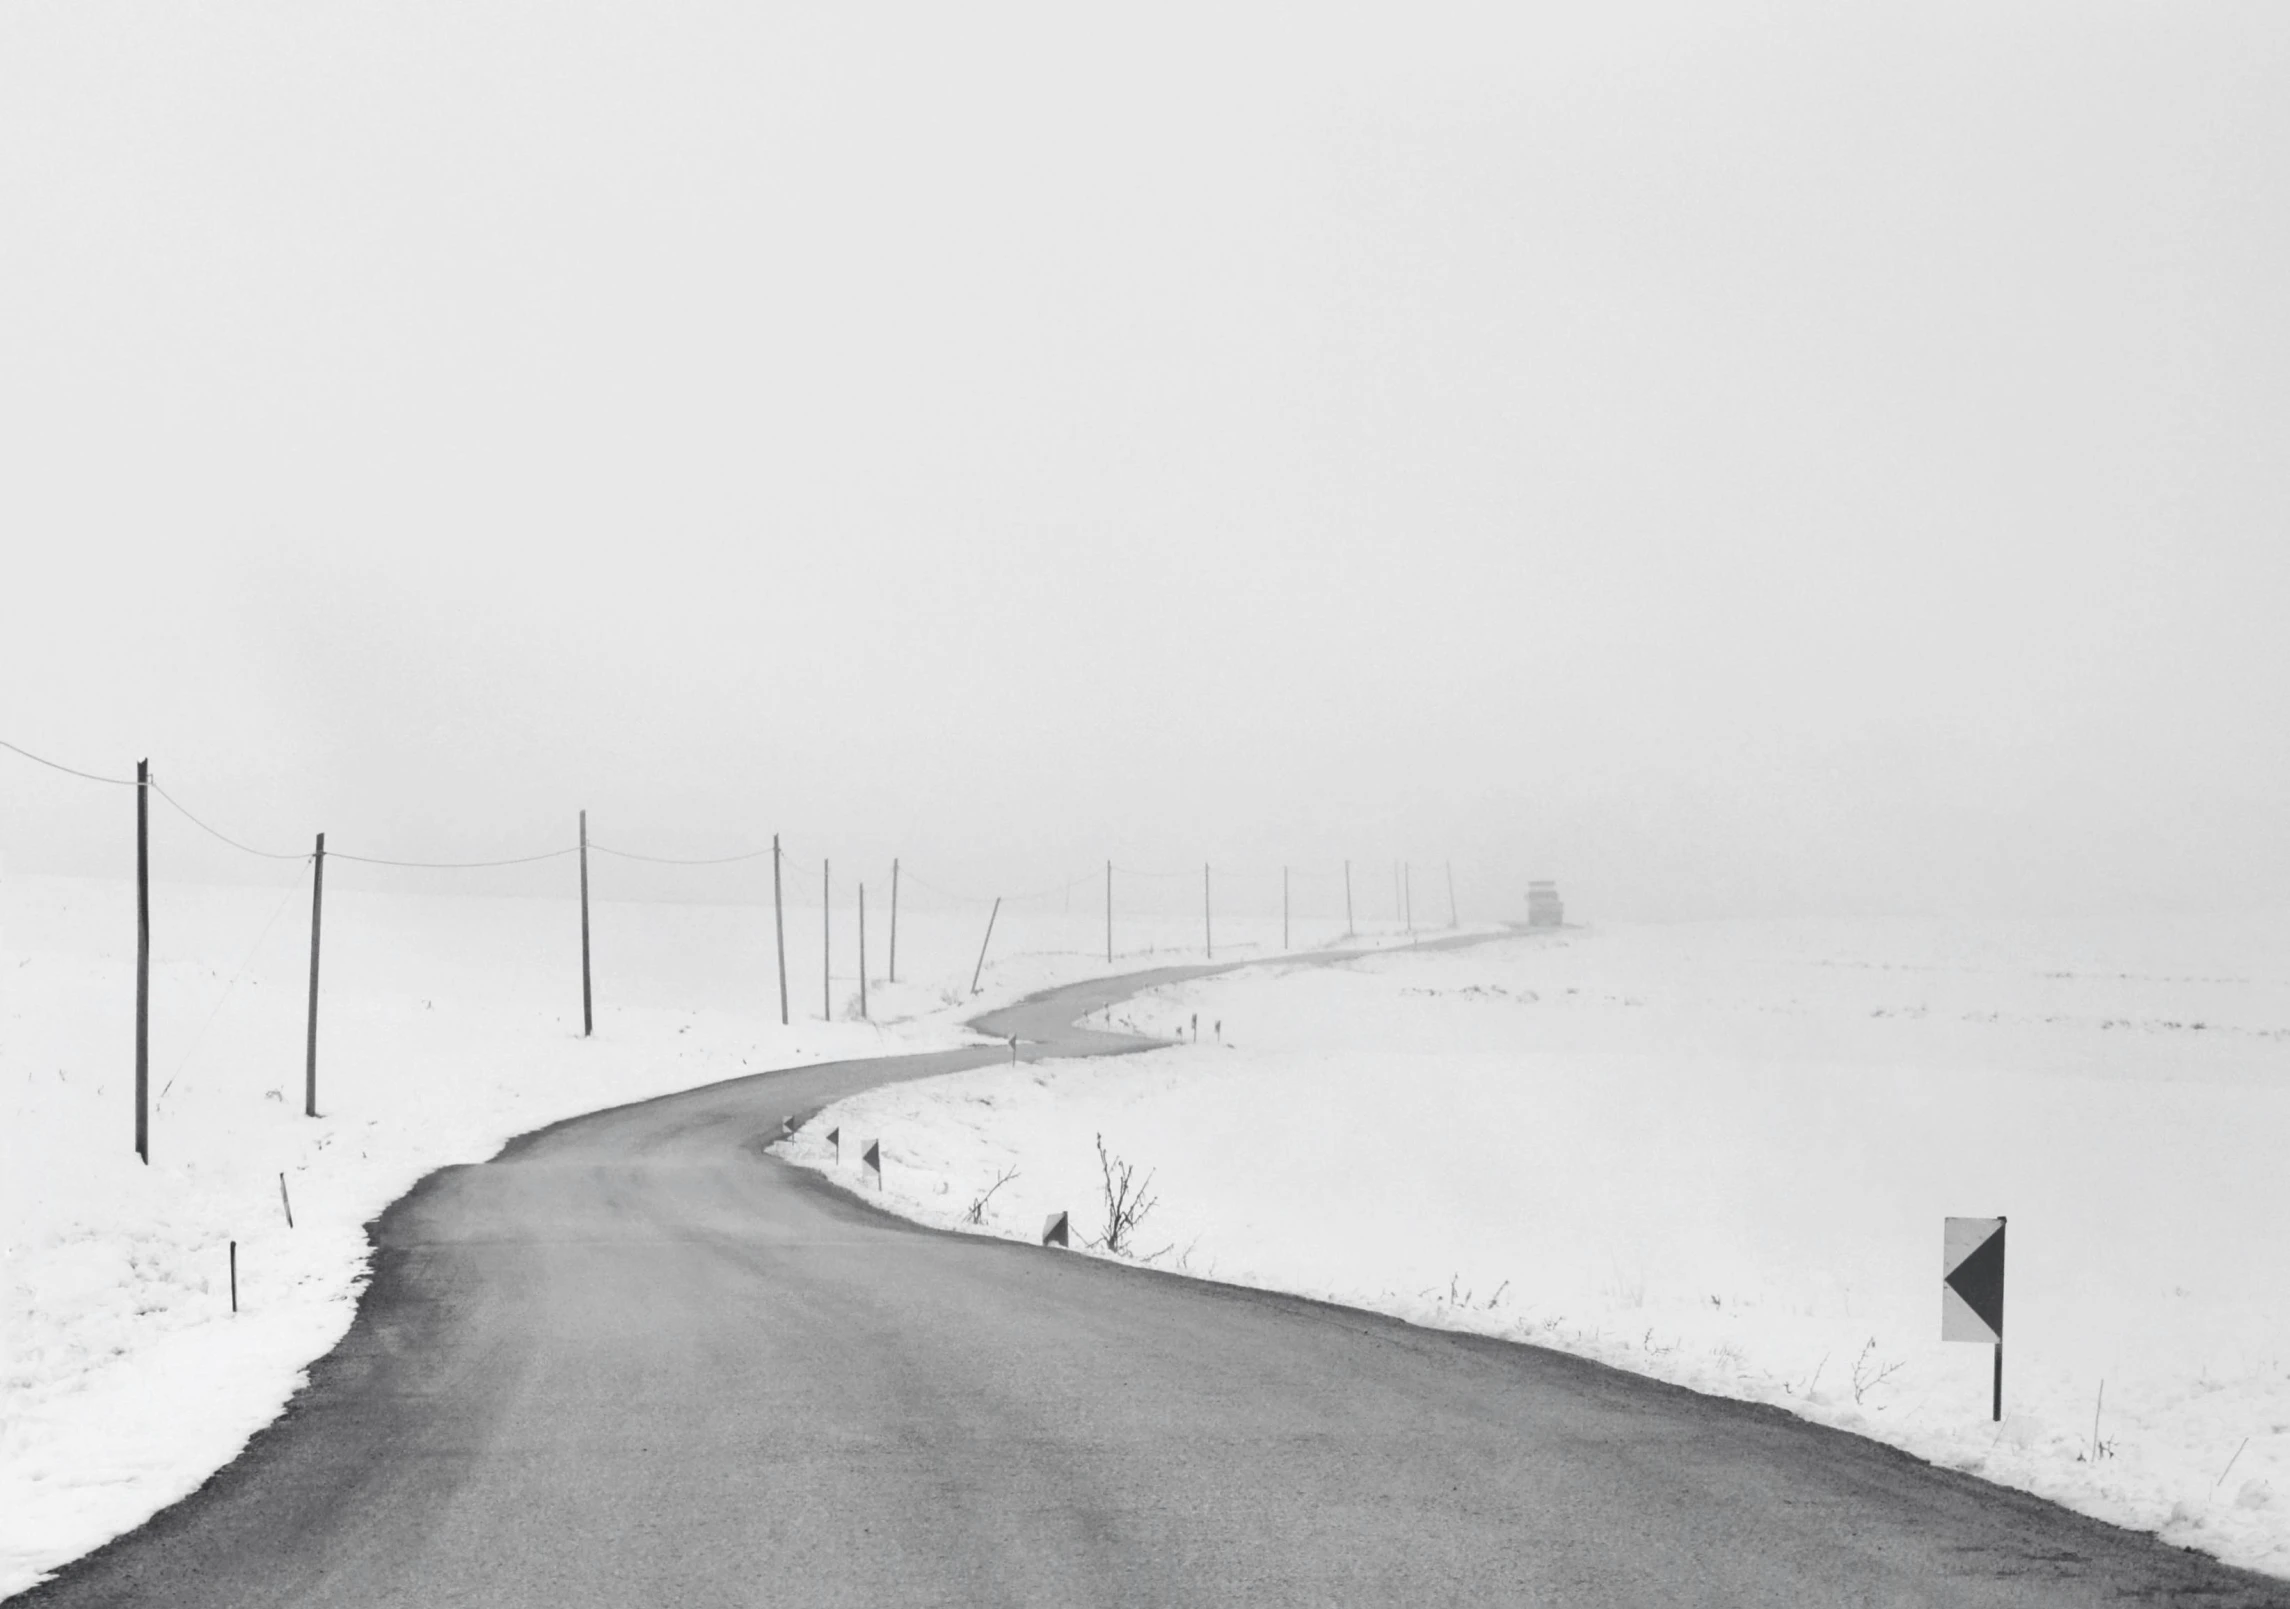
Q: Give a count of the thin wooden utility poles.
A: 15